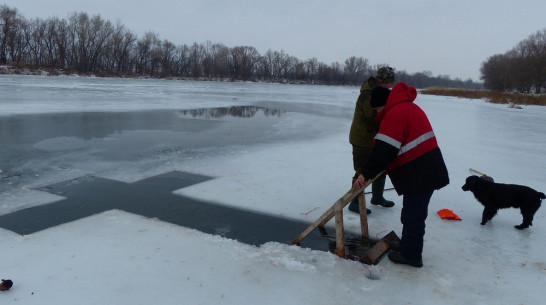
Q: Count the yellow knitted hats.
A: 0